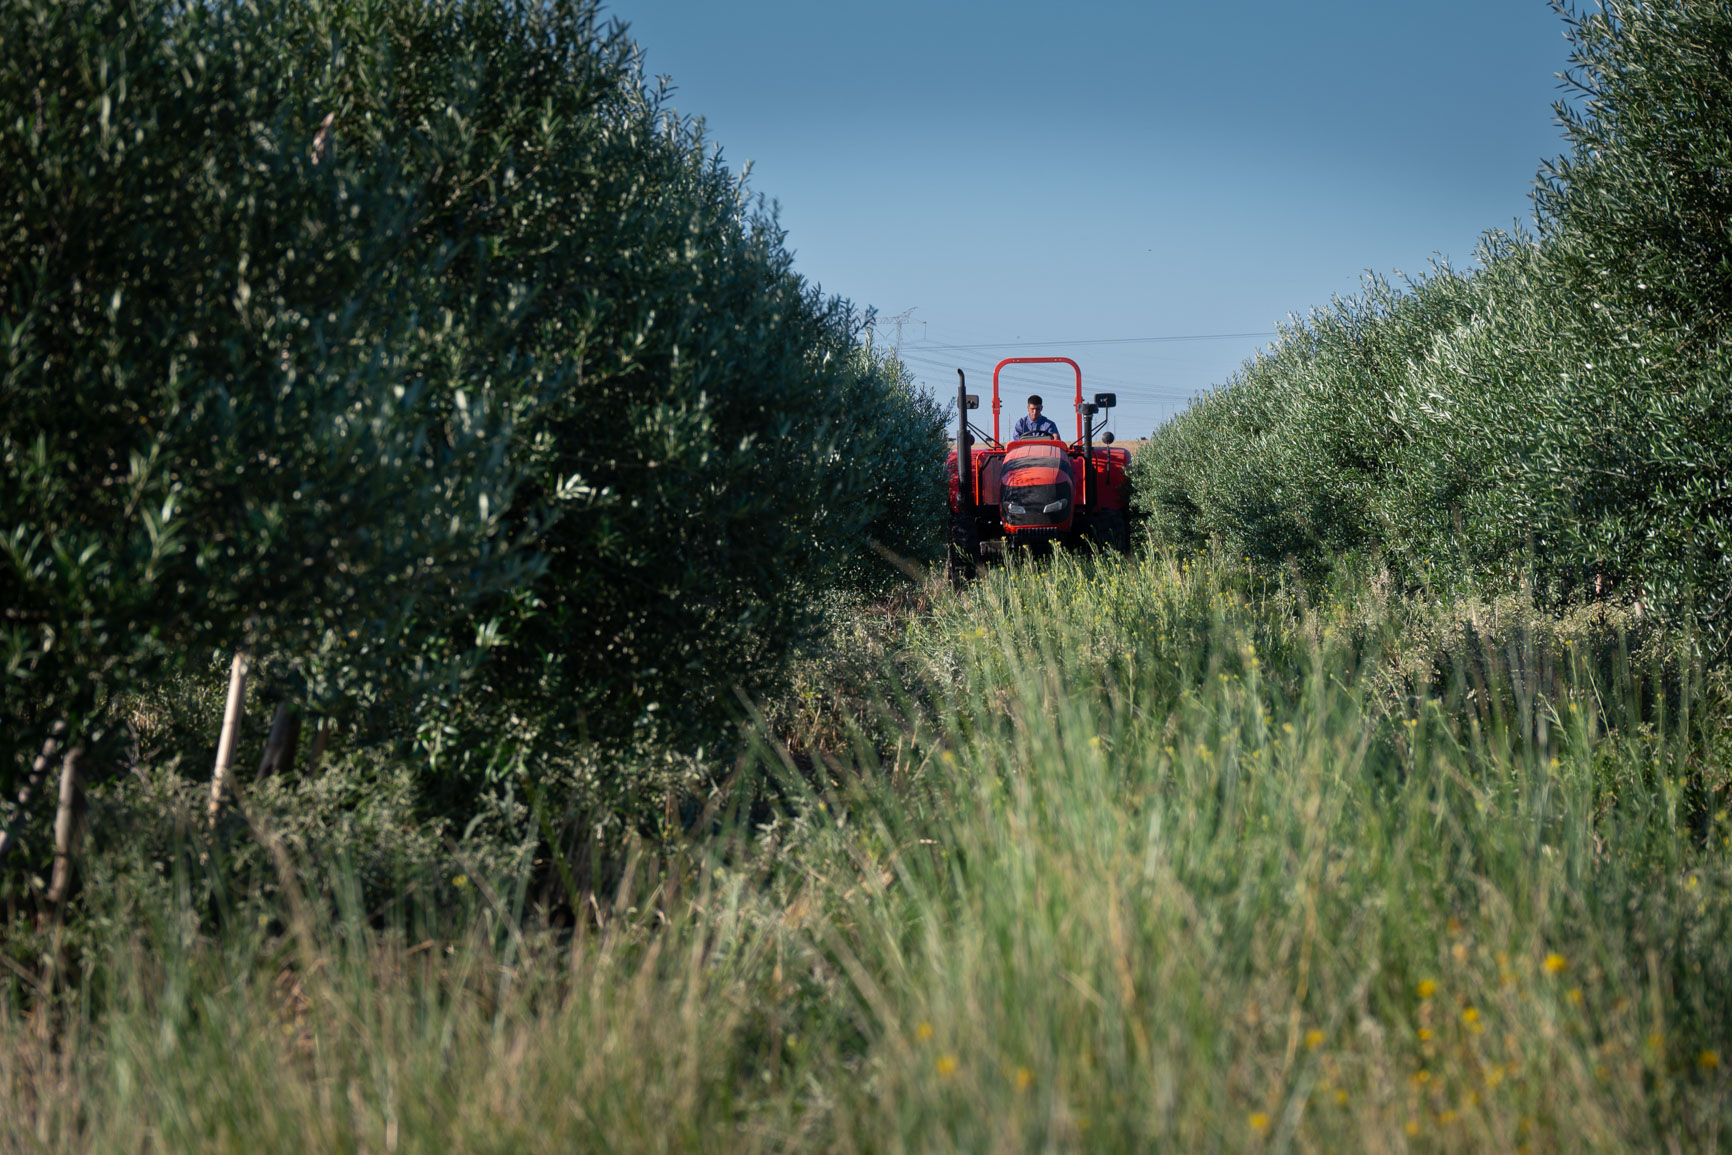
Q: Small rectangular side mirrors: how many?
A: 2